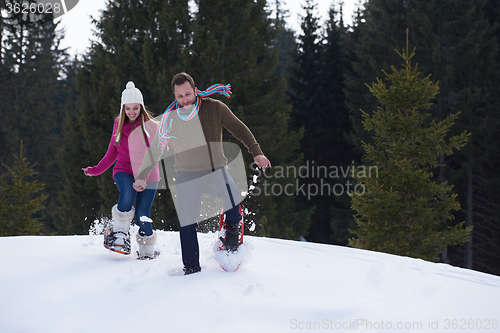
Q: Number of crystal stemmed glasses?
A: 0